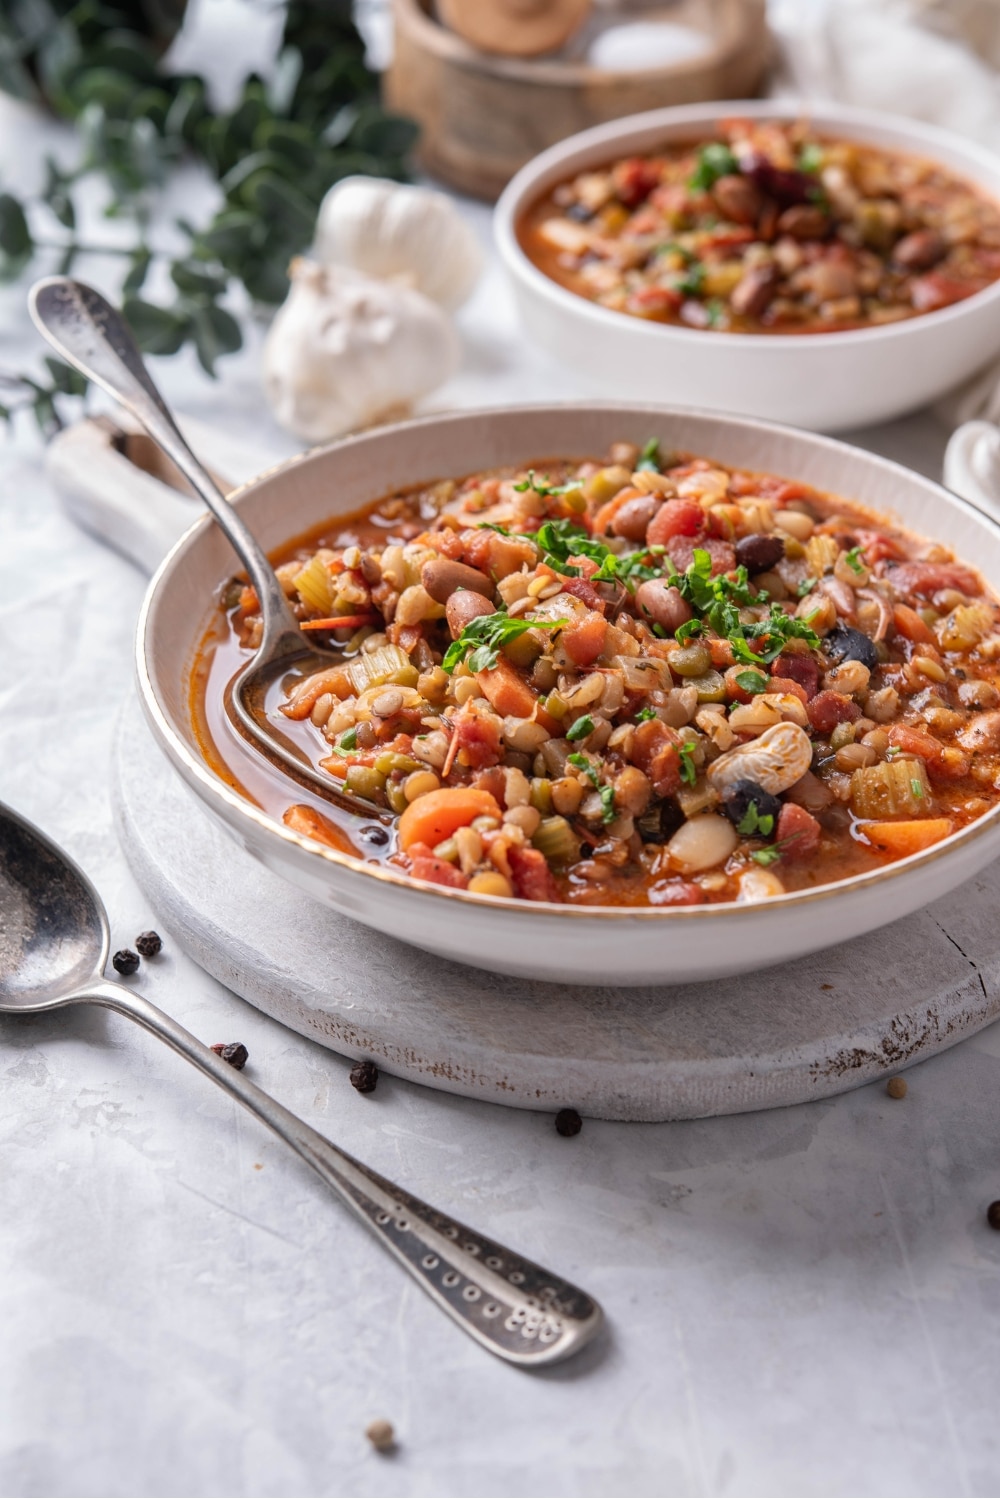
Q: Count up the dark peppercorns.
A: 6